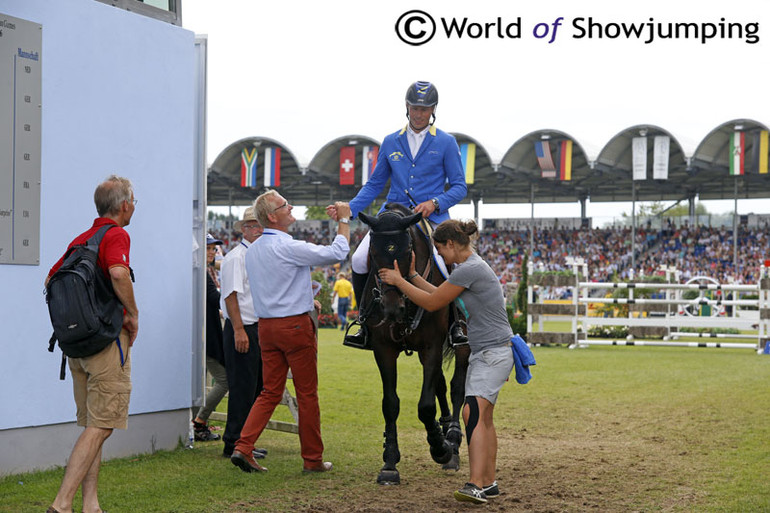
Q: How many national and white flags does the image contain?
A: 11